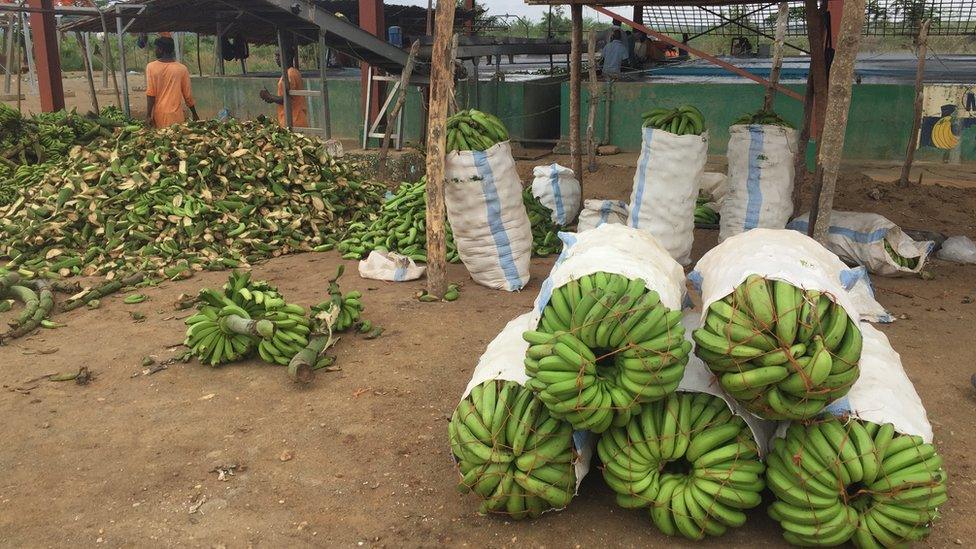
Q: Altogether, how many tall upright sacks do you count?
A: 3